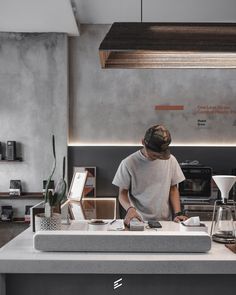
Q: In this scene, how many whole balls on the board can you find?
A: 0